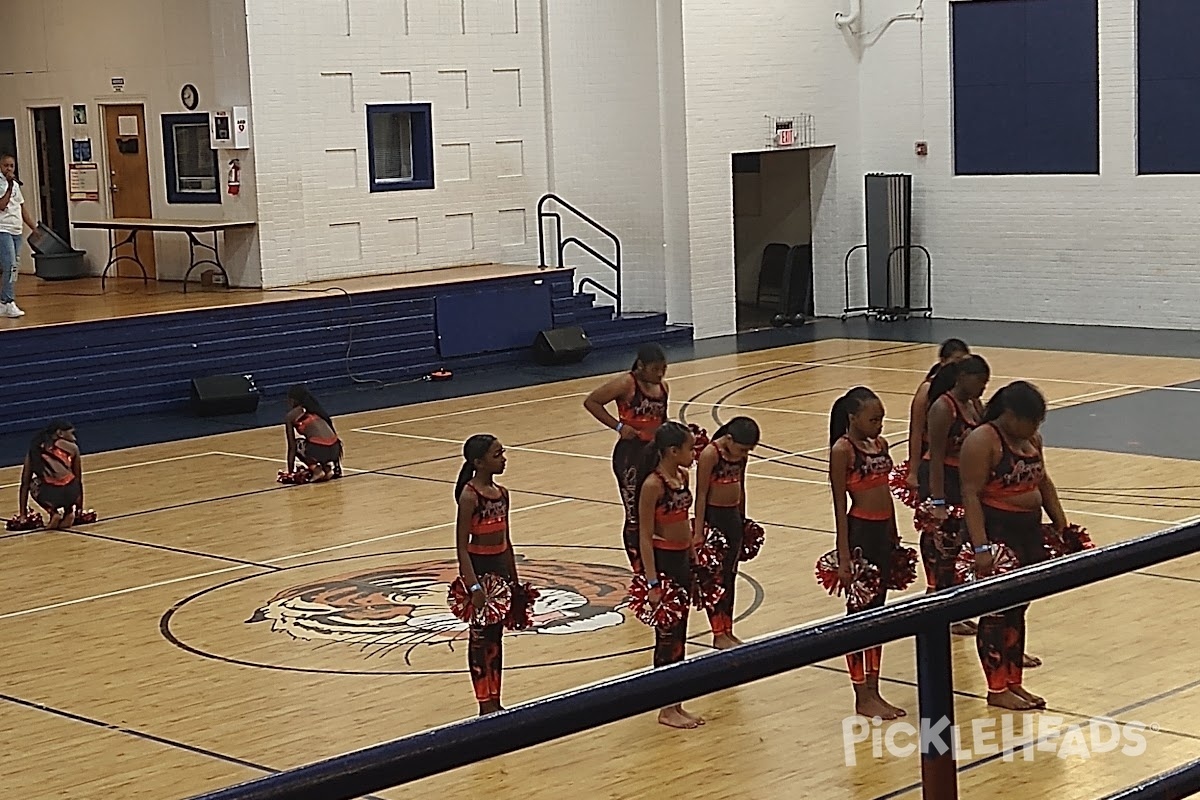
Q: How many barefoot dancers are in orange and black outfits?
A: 10